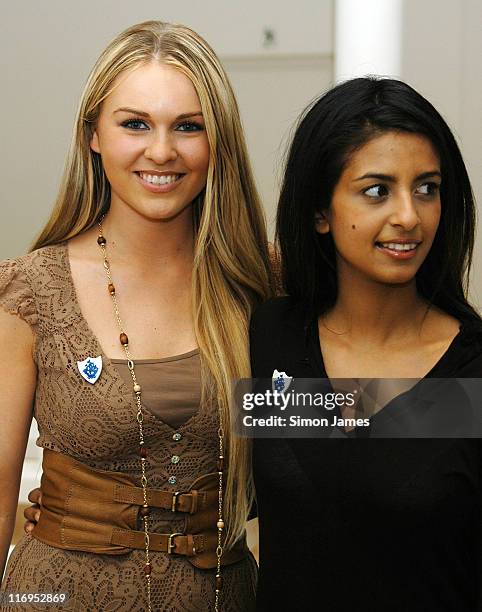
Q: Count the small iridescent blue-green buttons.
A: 3